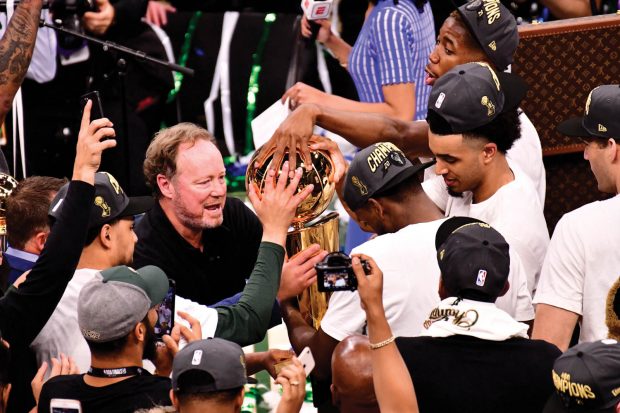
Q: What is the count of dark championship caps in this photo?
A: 8